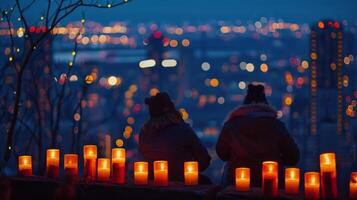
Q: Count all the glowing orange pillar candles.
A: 15